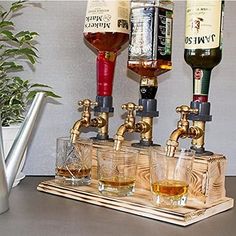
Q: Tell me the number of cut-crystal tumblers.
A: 1